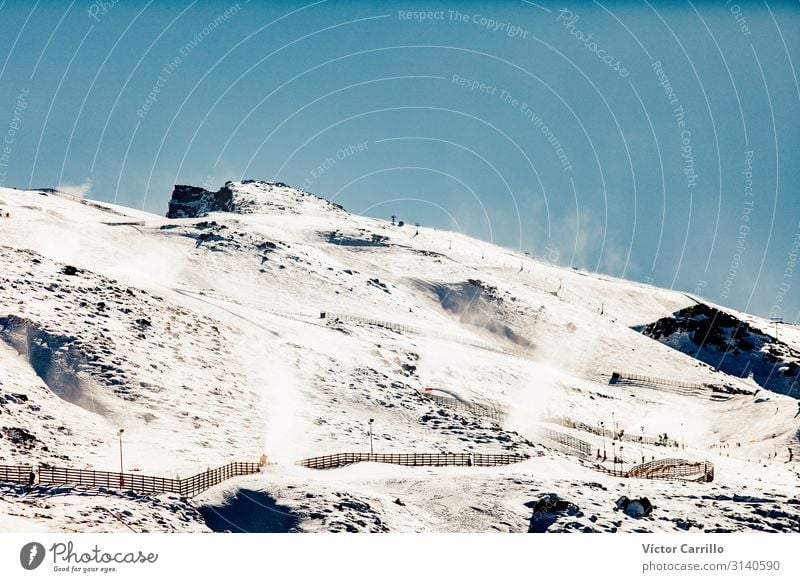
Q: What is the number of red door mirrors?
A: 0